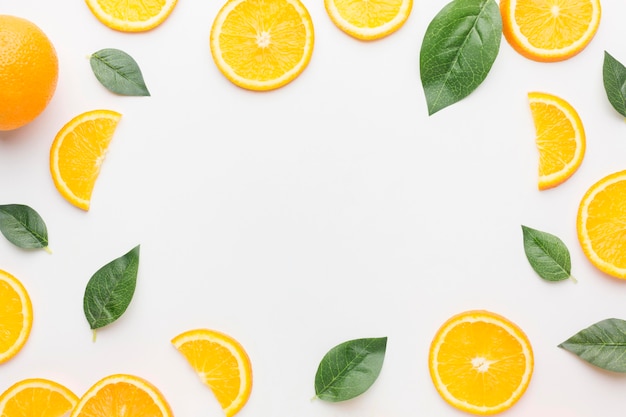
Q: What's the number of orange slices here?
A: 12